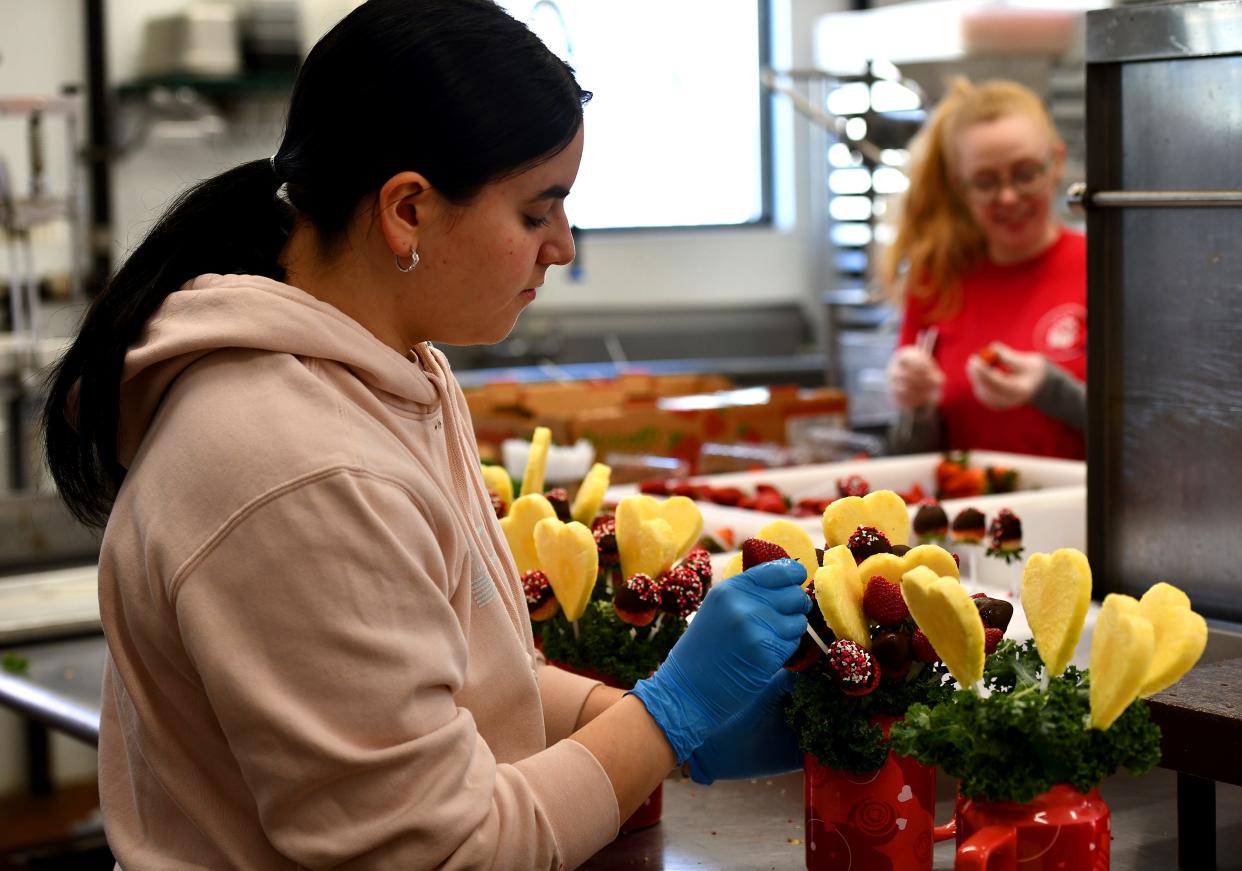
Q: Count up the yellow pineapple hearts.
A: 15